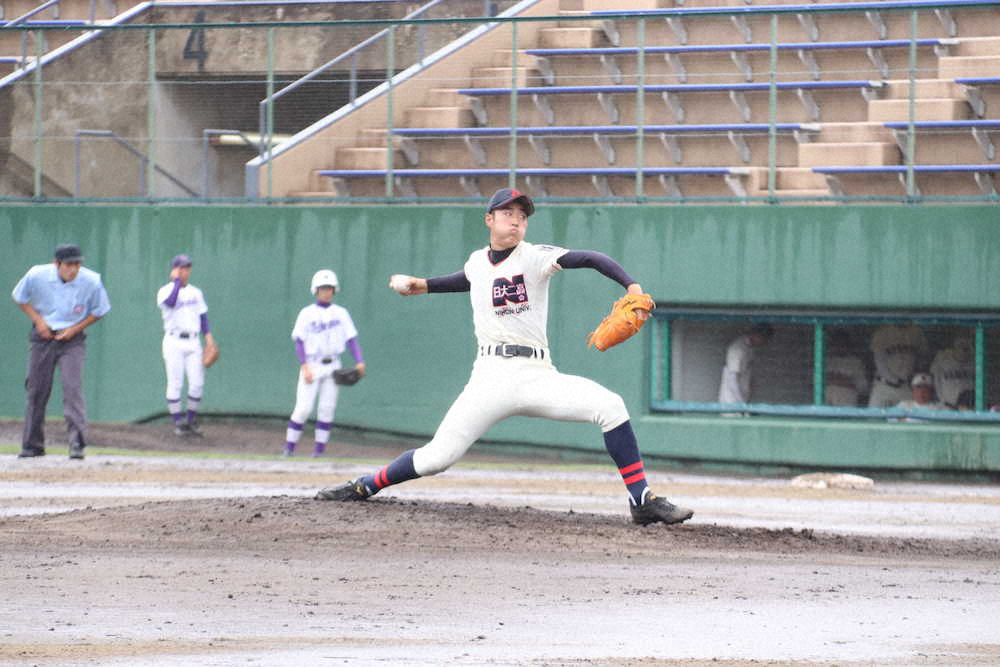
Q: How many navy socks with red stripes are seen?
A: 2